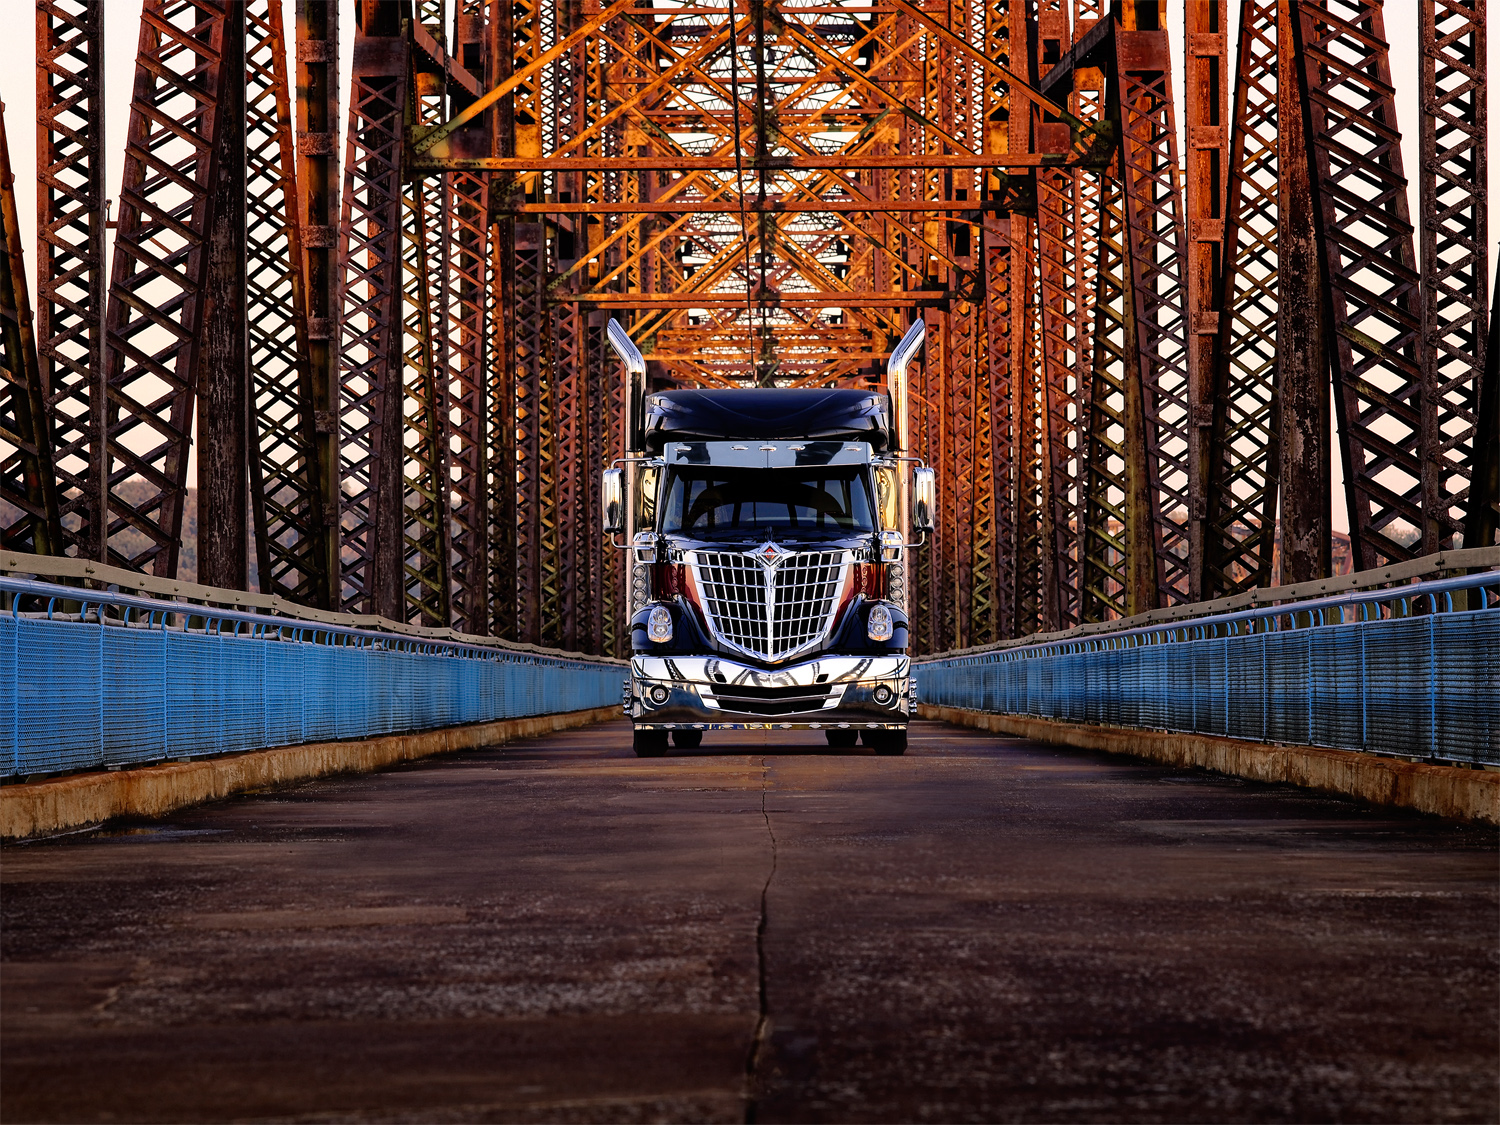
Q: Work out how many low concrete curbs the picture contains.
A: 2